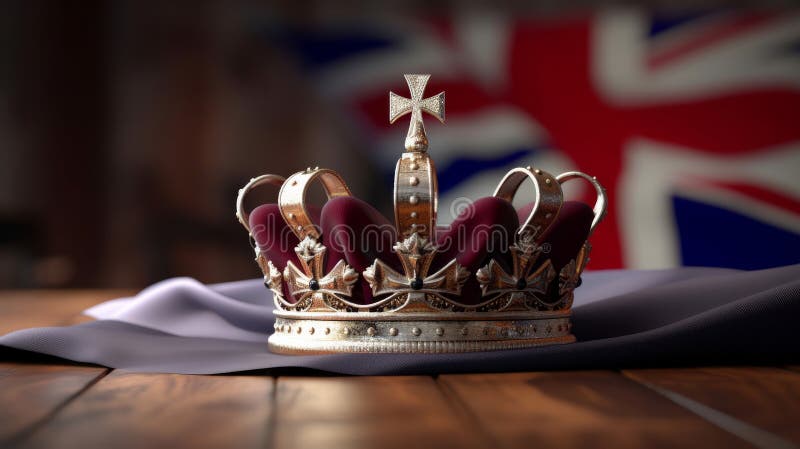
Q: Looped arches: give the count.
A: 5